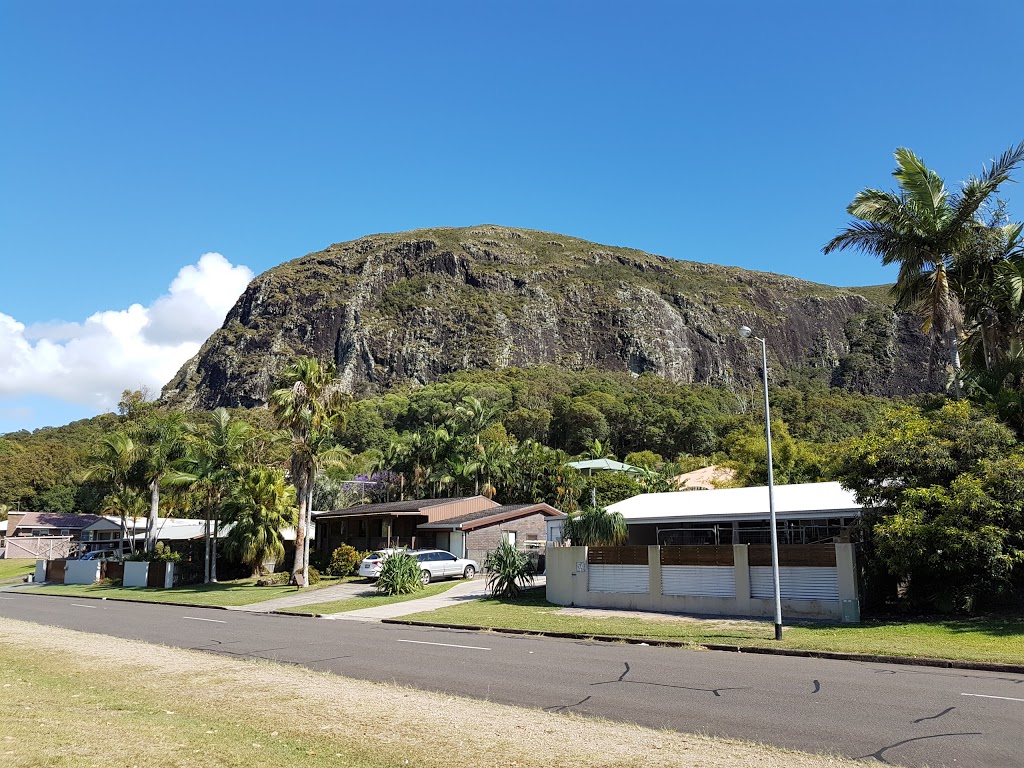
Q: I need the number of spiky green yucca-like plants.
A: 2